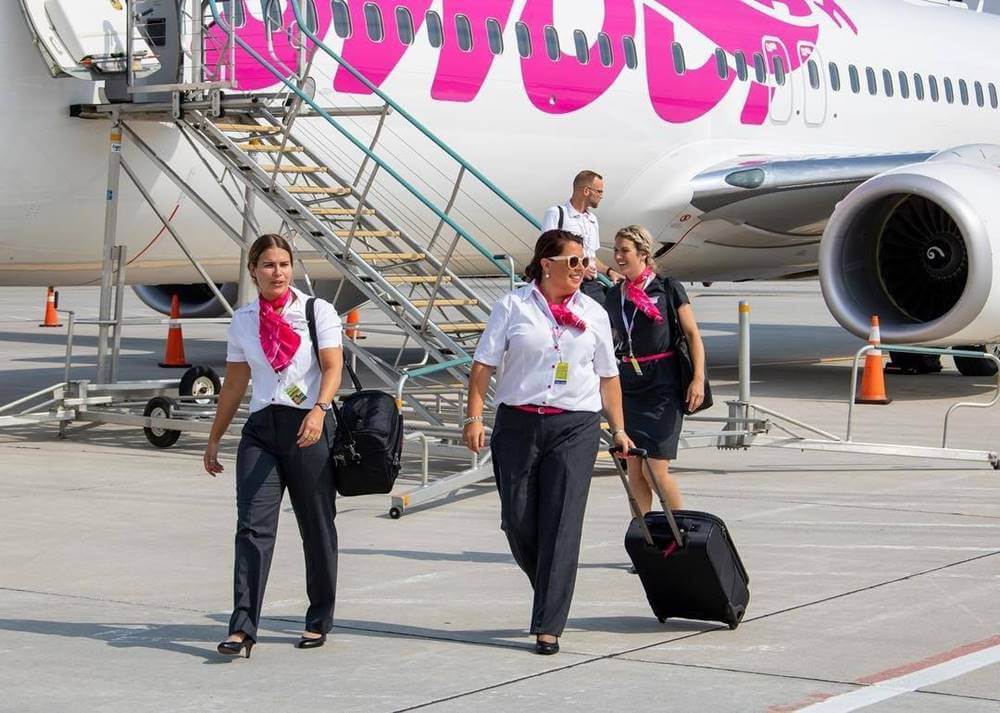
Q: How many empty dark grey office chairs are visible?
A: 0